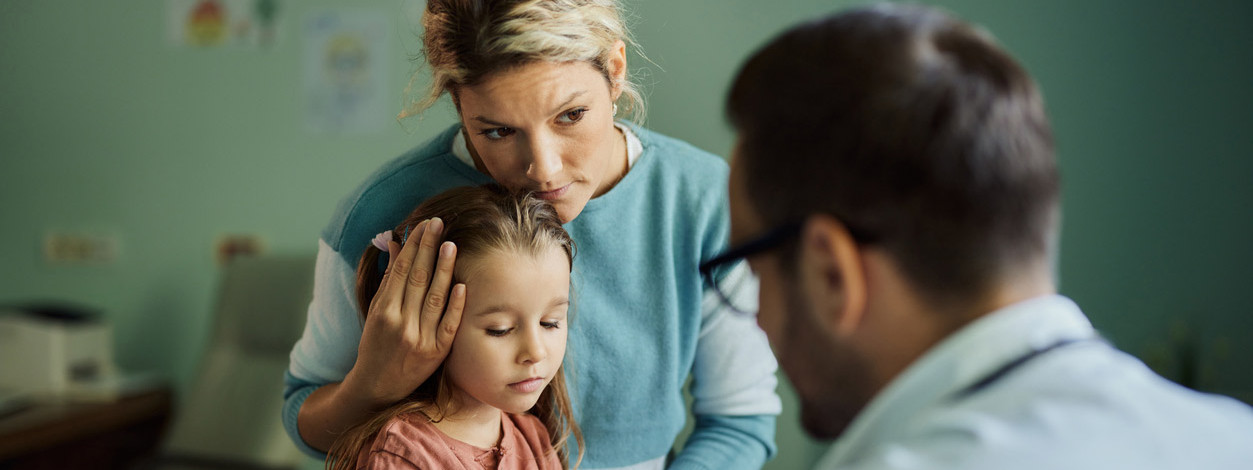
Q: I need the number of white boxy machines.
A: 1